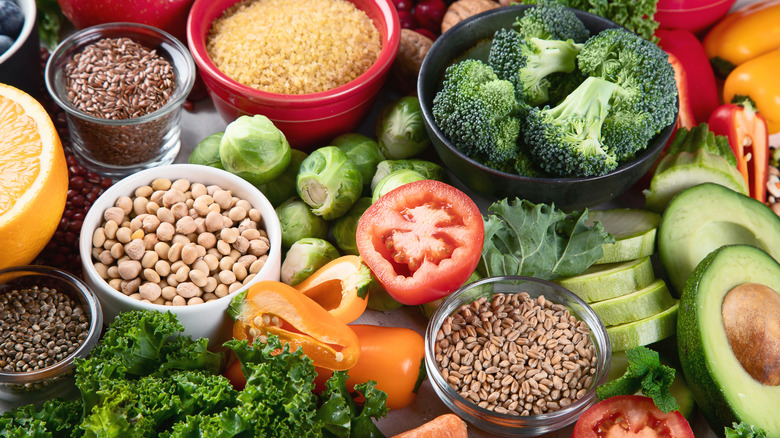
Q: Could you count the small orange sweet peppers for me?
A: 3